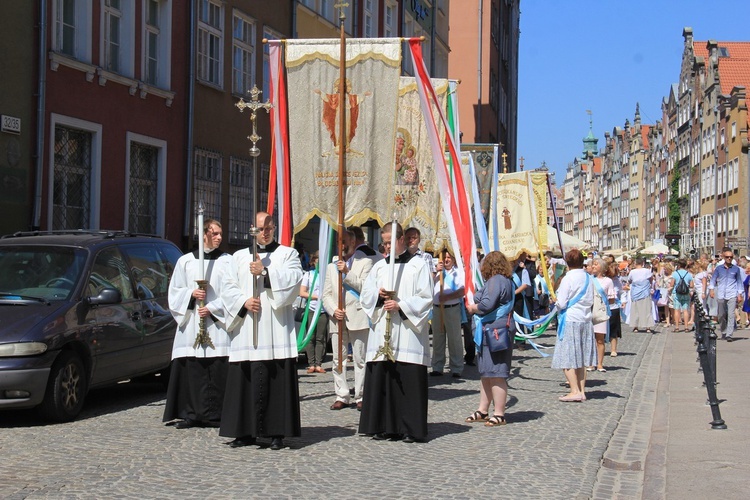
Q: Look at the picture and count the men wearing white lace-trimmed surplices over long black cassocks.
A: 3